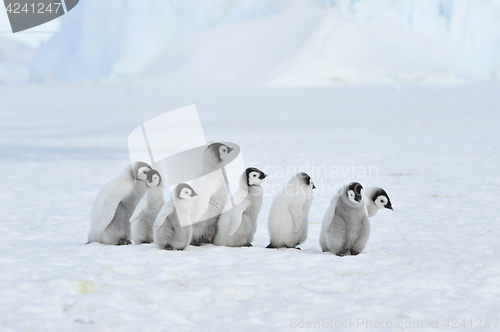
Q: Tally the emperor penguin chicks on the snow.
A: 8